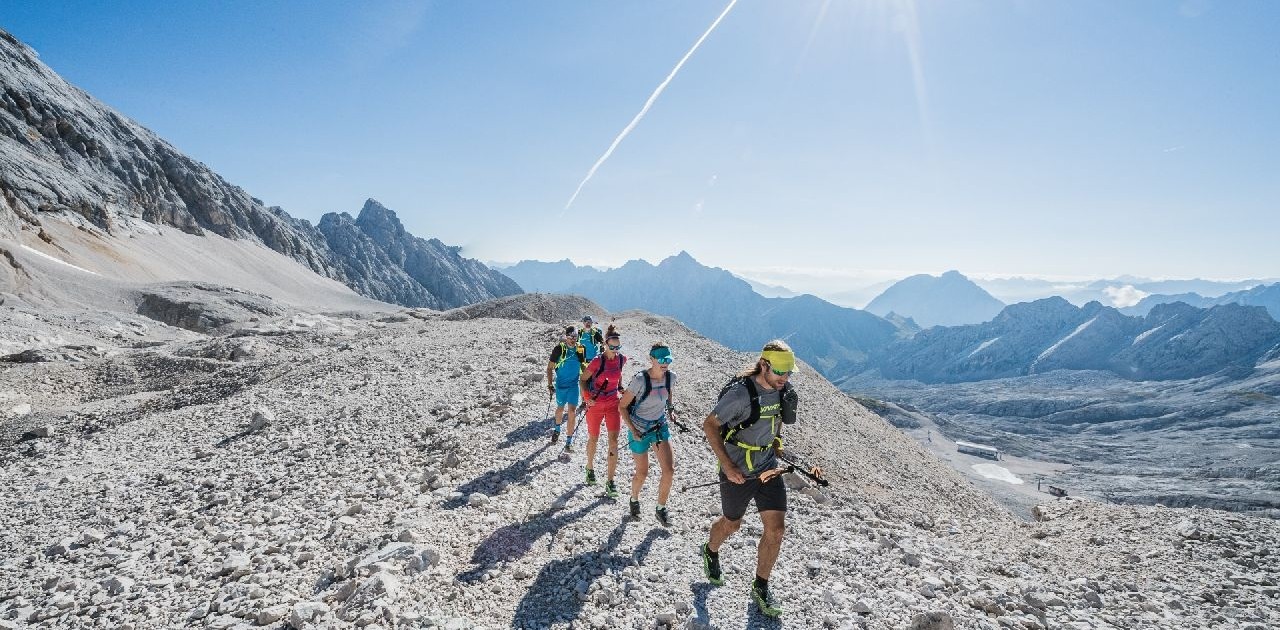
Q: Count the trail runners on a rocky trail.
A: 5